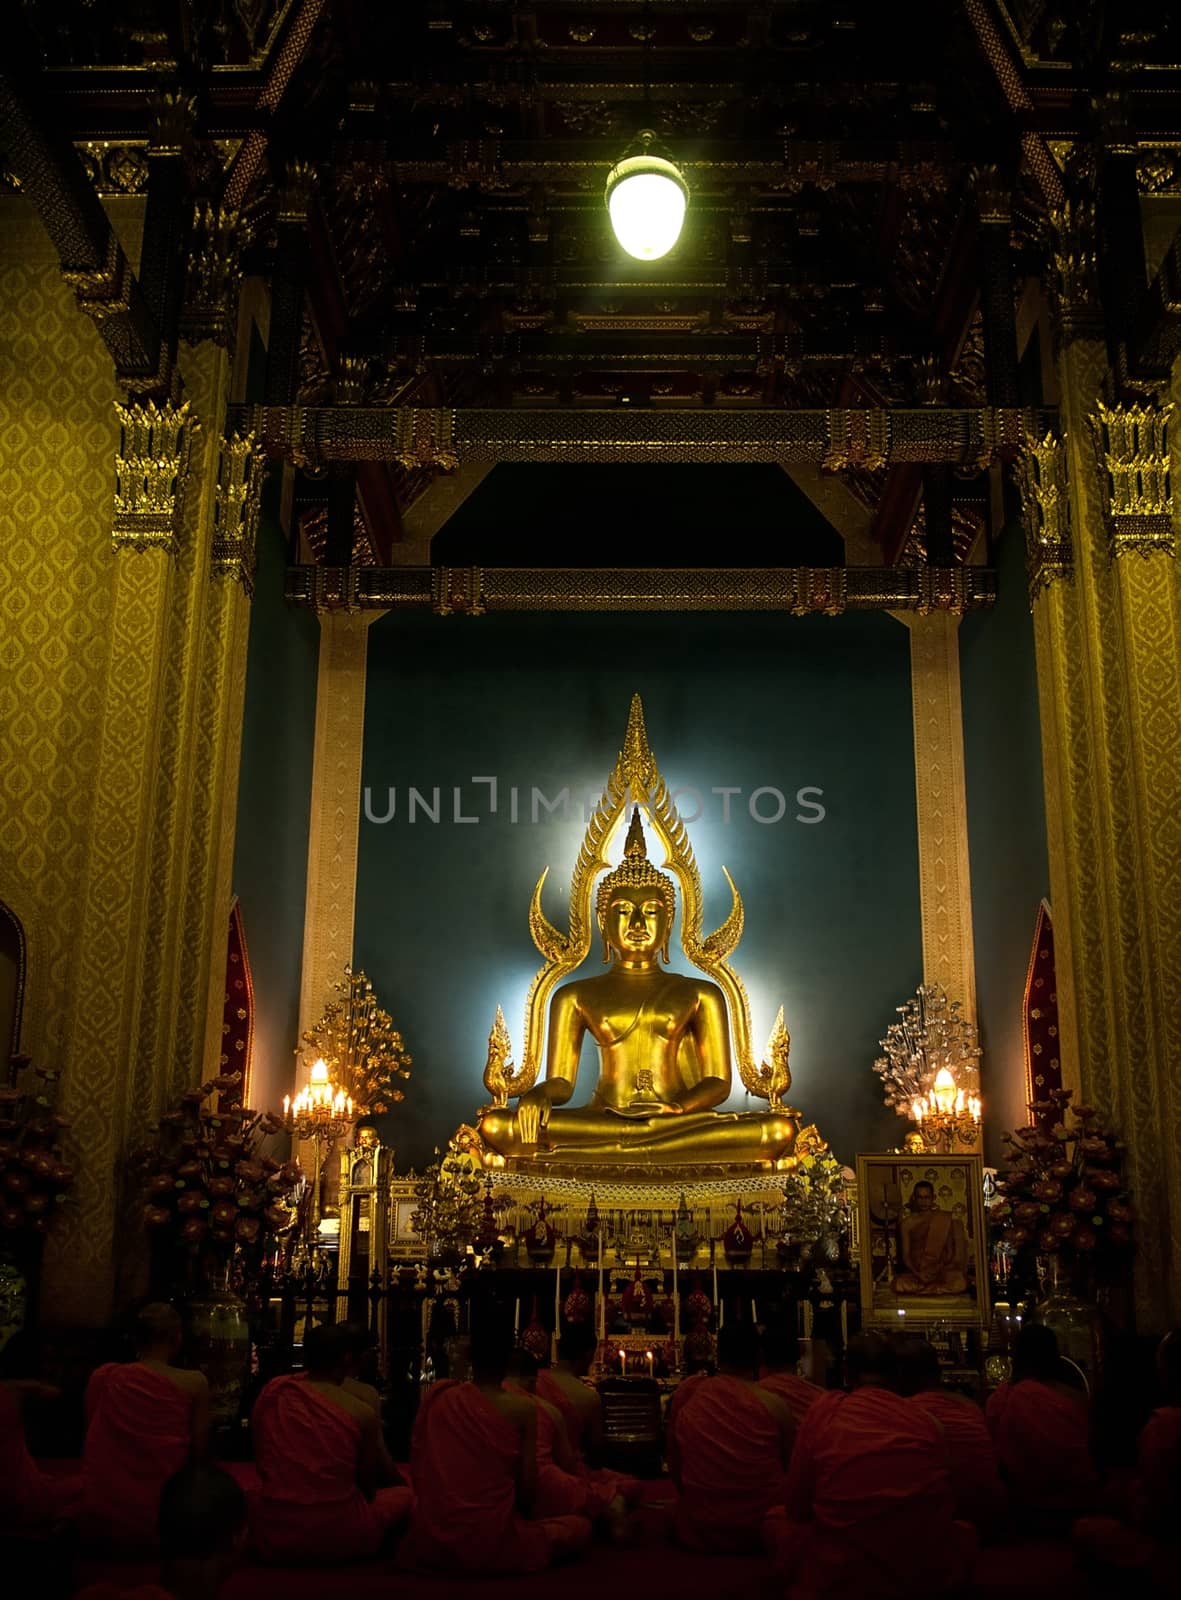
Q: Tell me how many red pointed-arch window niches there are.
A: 2